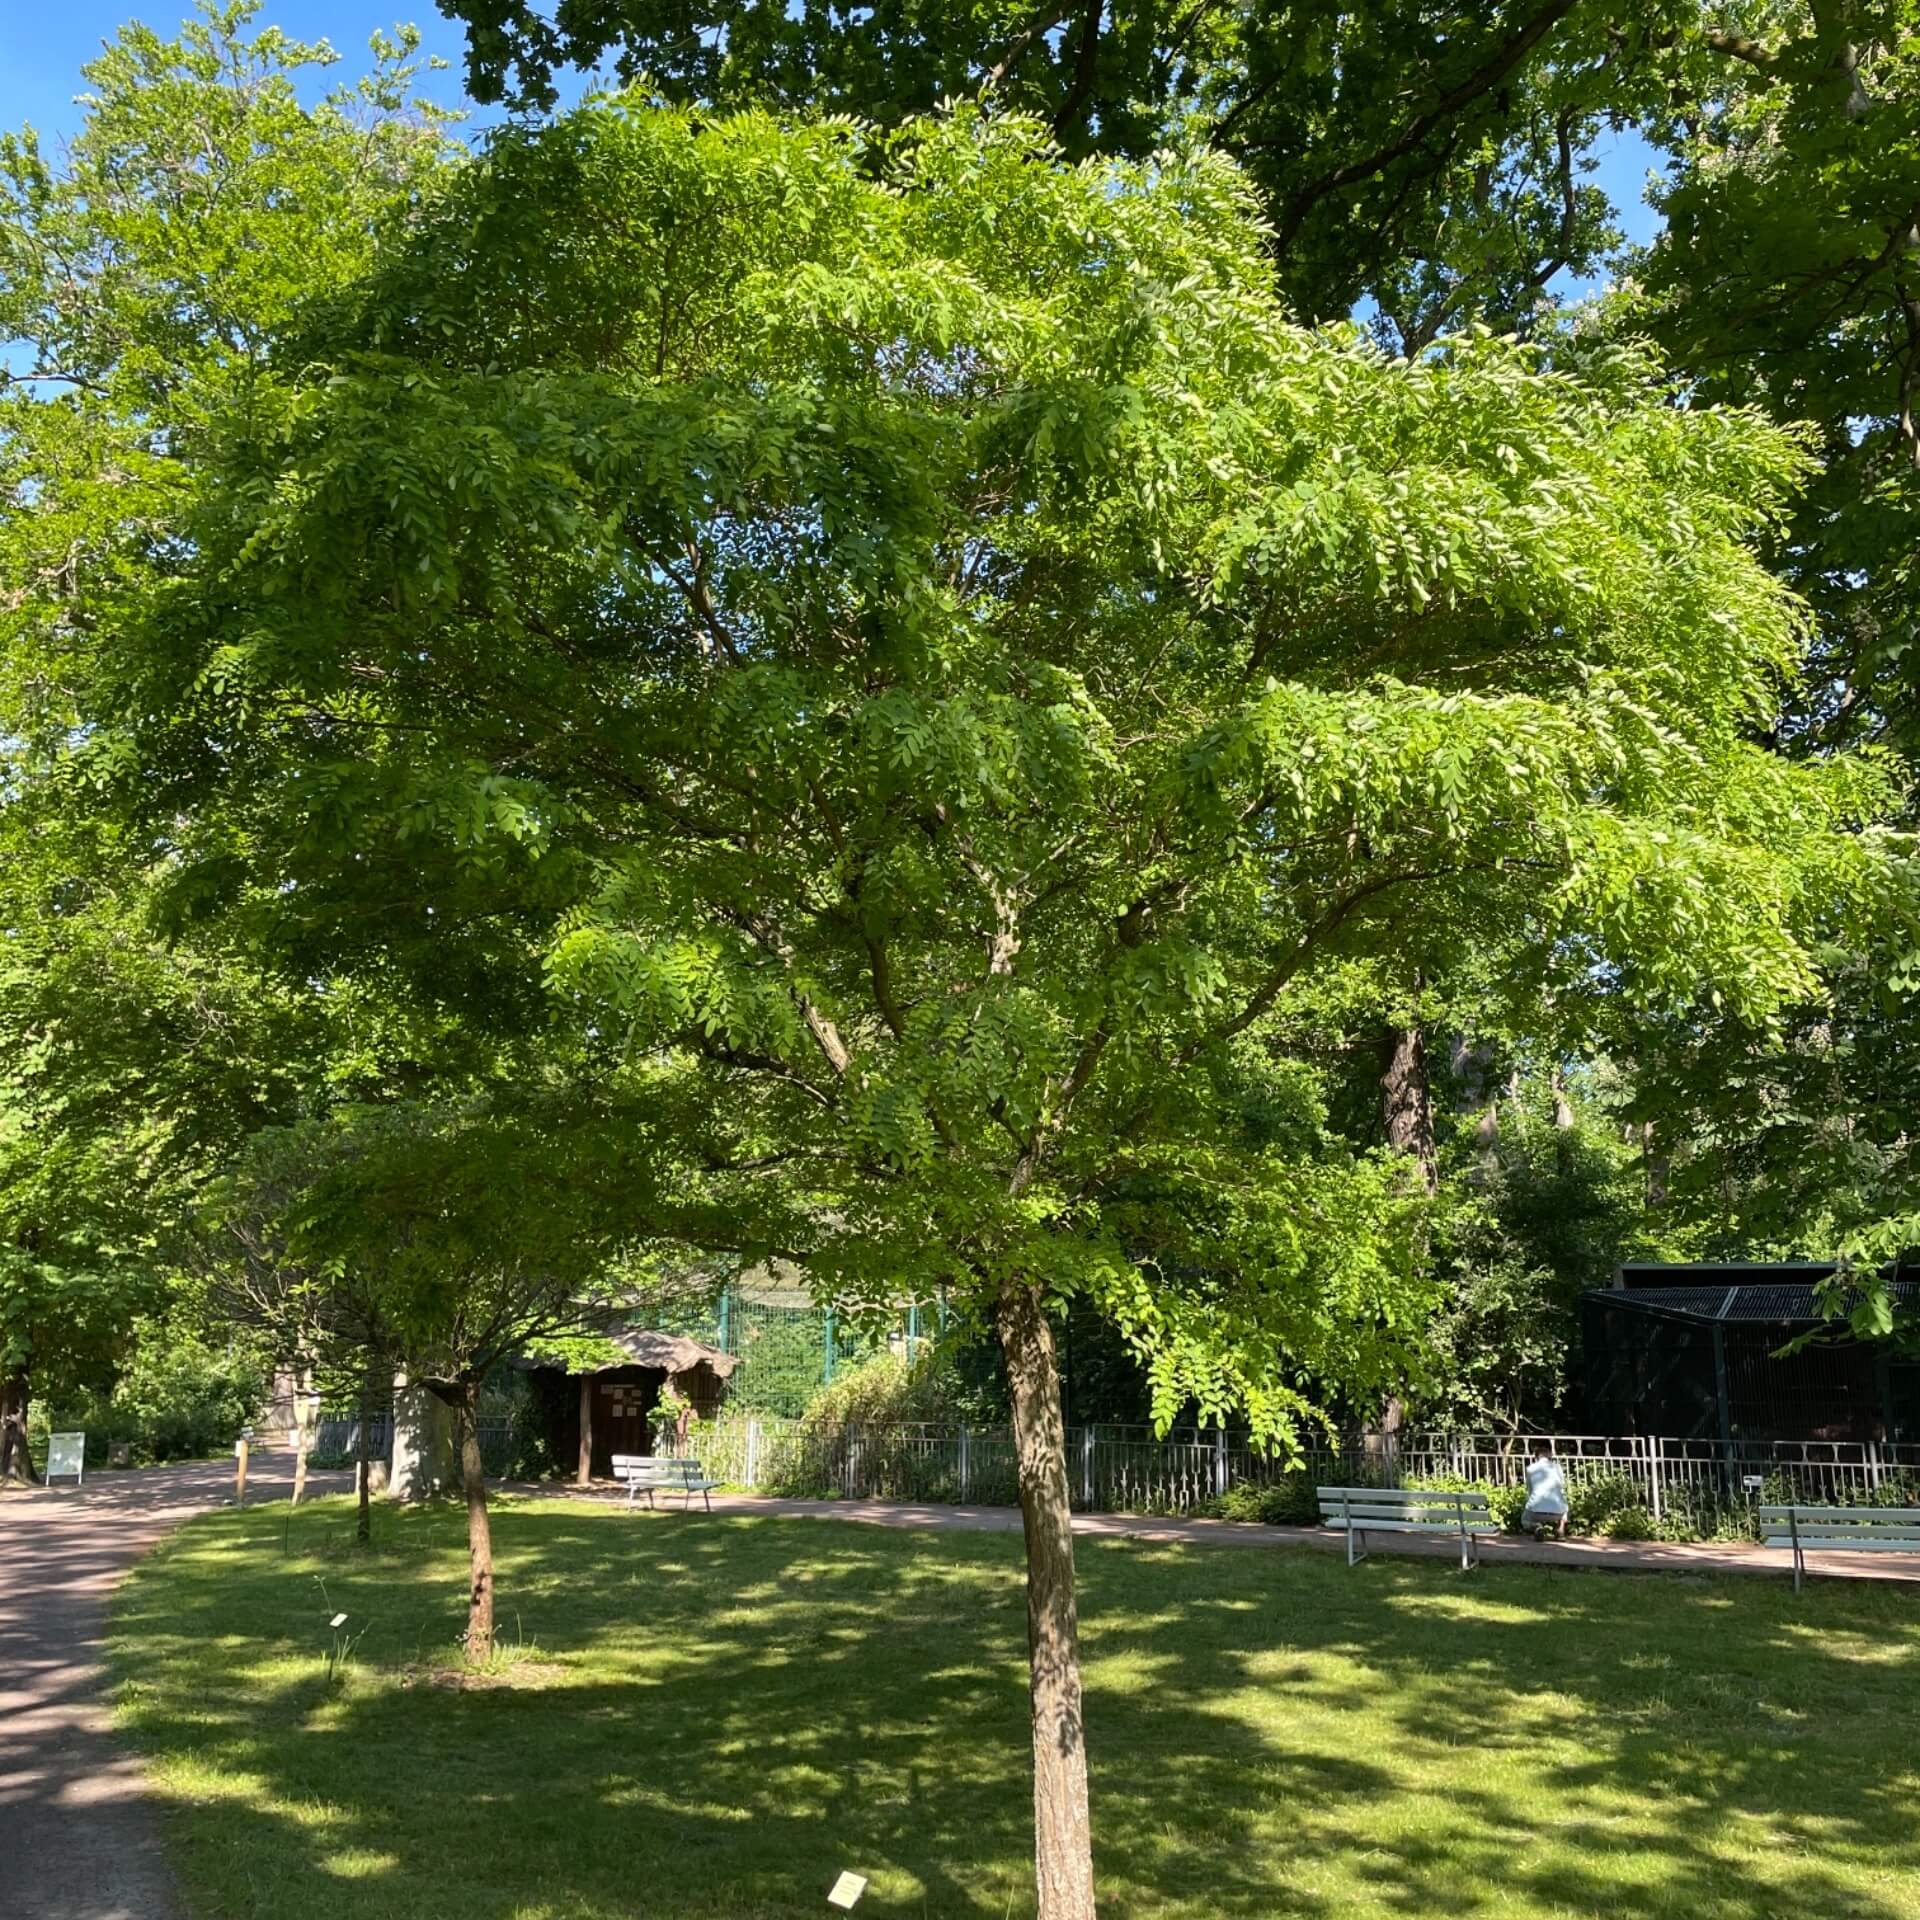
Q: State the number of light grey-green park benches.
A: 3